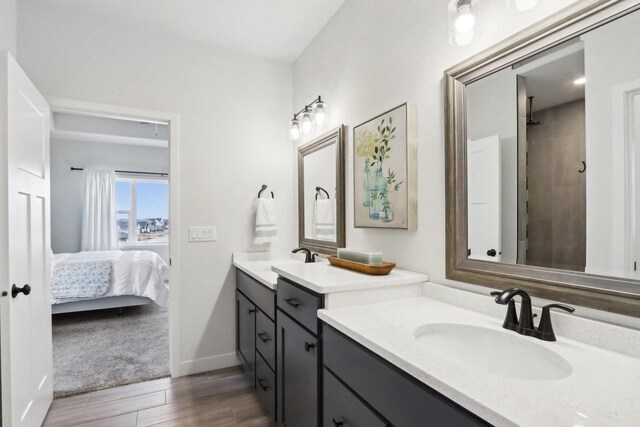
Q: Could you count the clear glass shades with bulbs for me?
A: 5